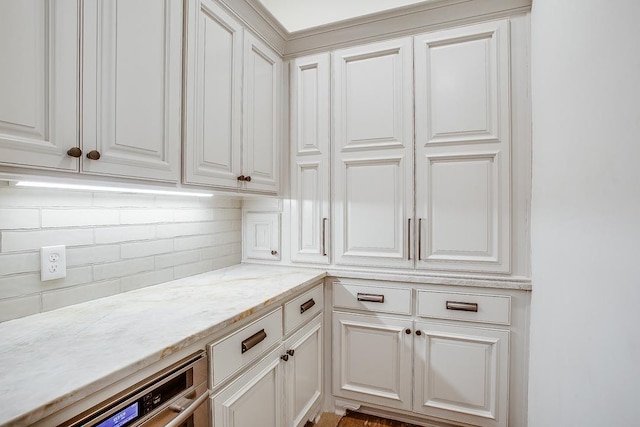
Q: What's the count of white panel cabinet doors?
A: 12